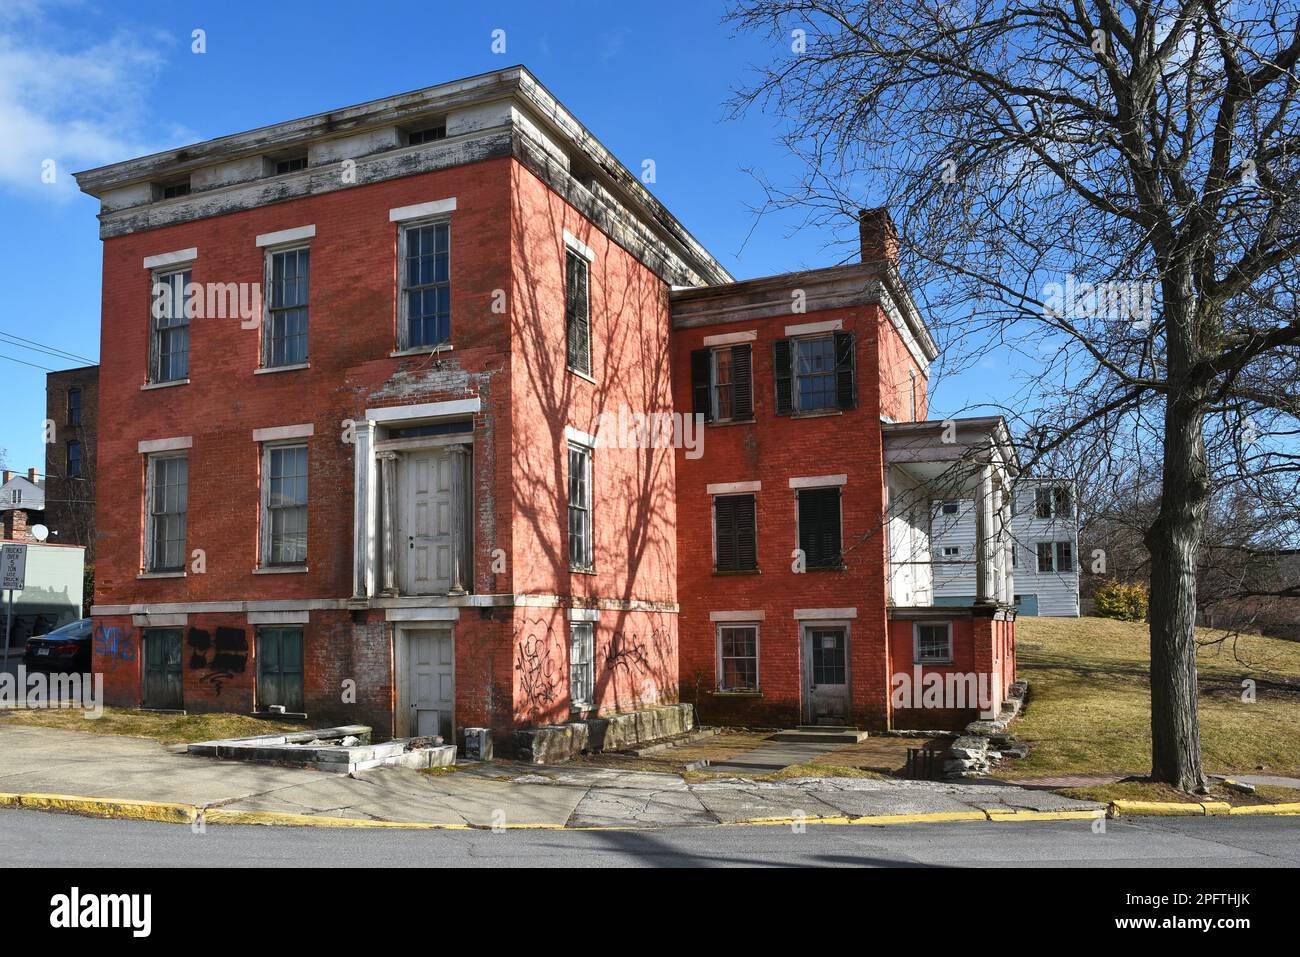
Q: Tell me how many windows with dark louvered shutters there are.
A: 5